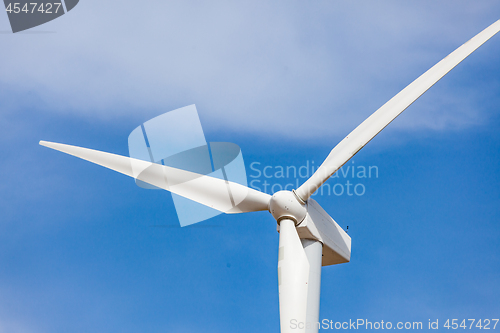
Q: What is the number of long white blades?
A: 3